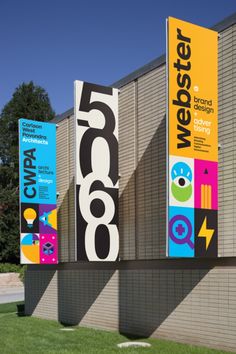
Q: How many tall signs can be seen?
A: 3